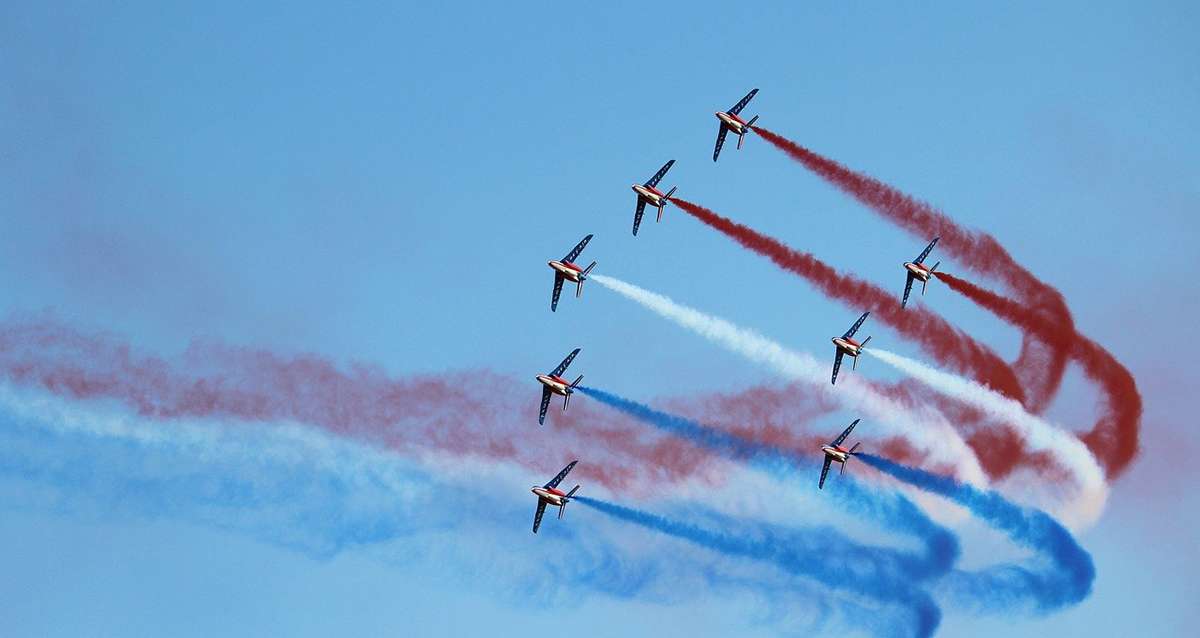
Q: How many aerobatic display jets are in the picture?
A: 8